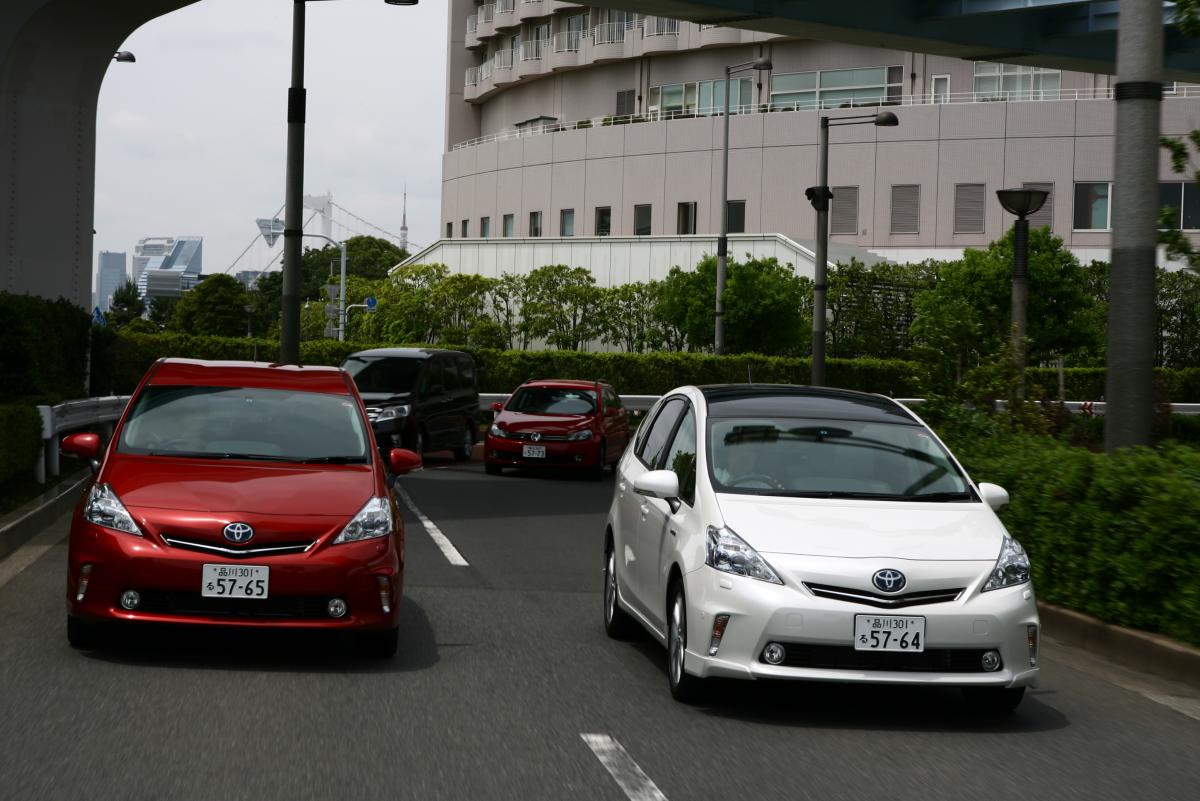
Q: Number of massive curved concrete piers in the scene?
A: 1